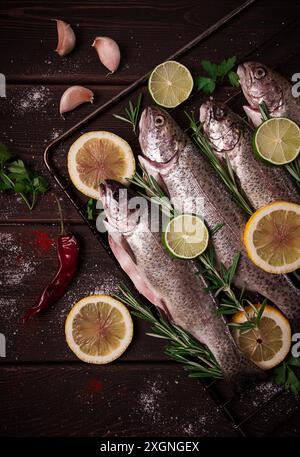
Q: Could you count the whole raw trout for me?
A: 4